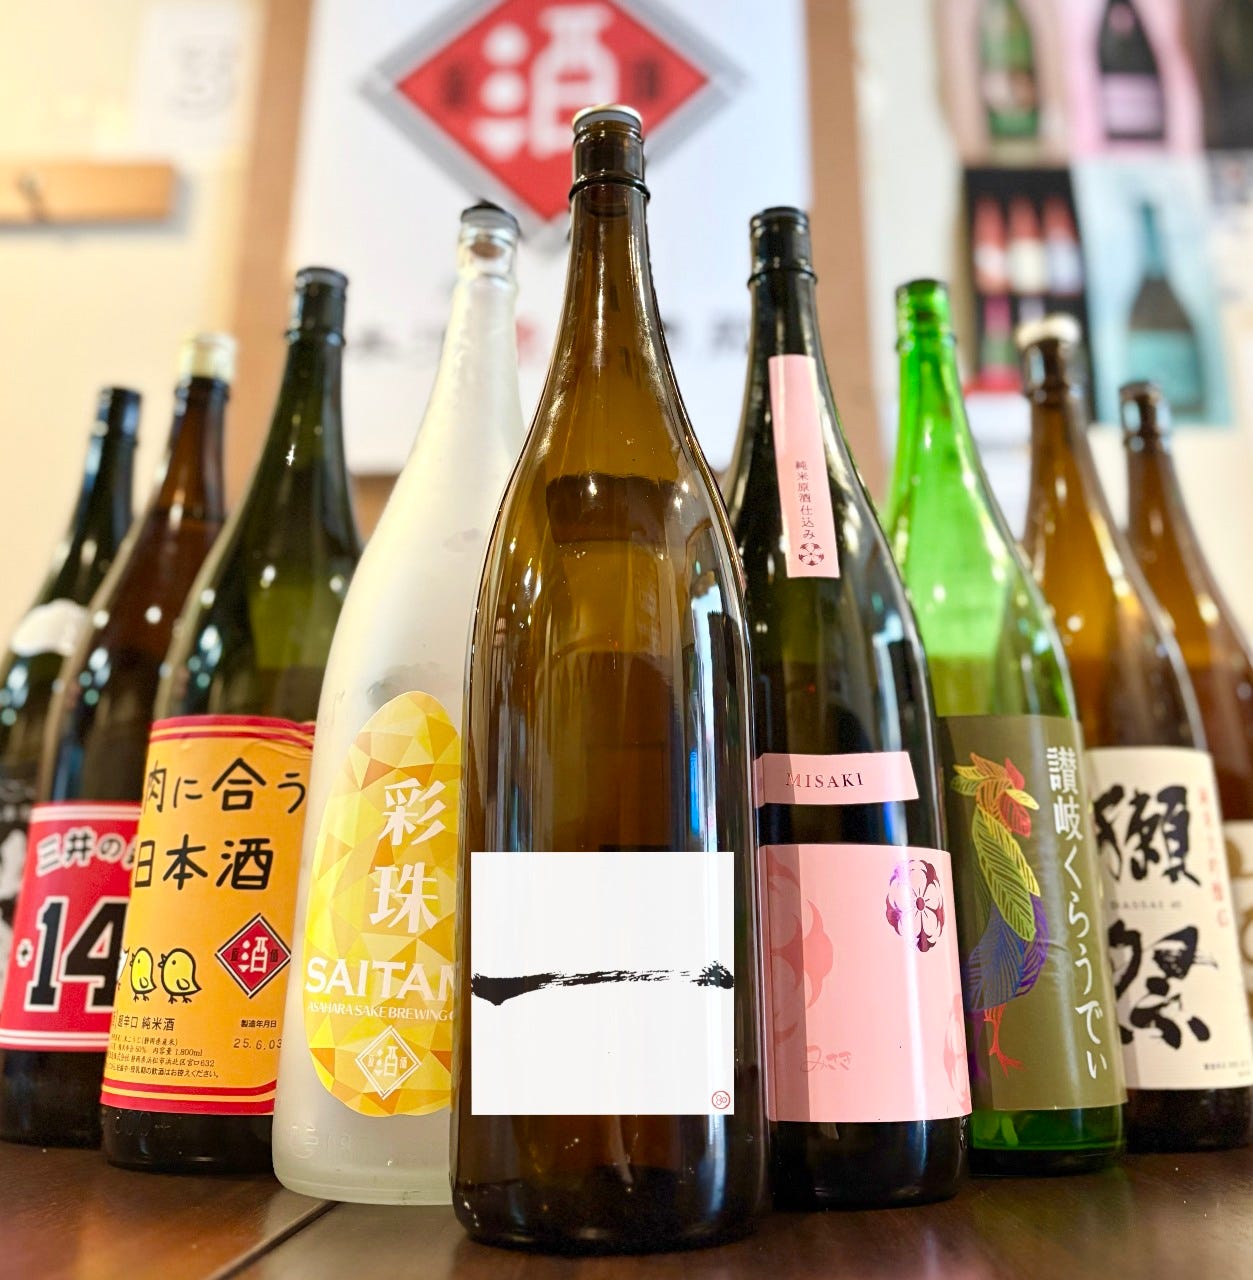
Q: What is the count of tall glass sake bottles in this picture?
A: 9